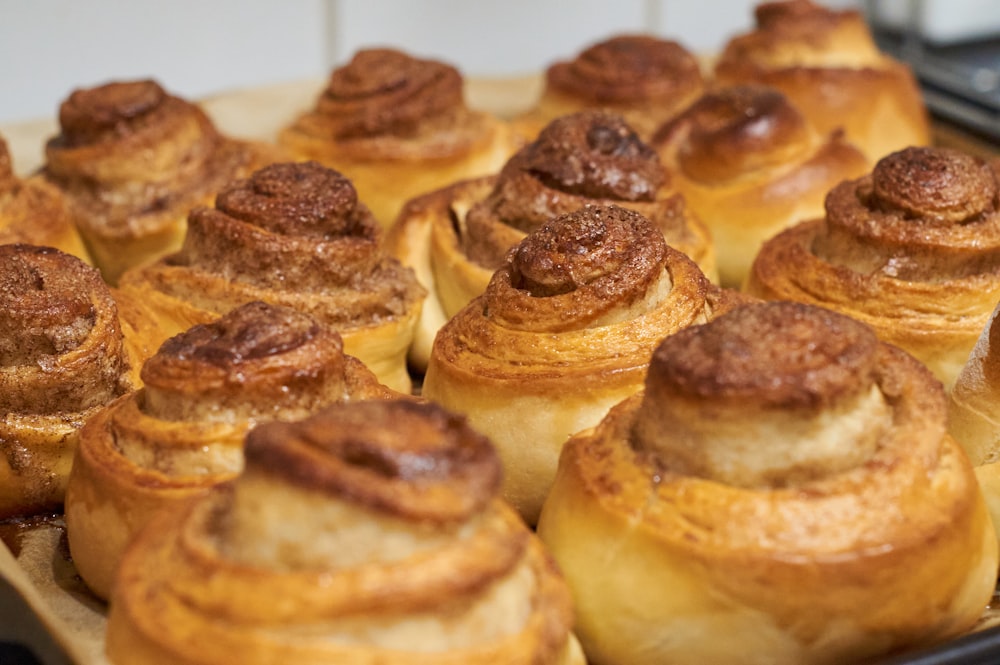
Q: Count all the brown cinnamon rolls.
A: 15